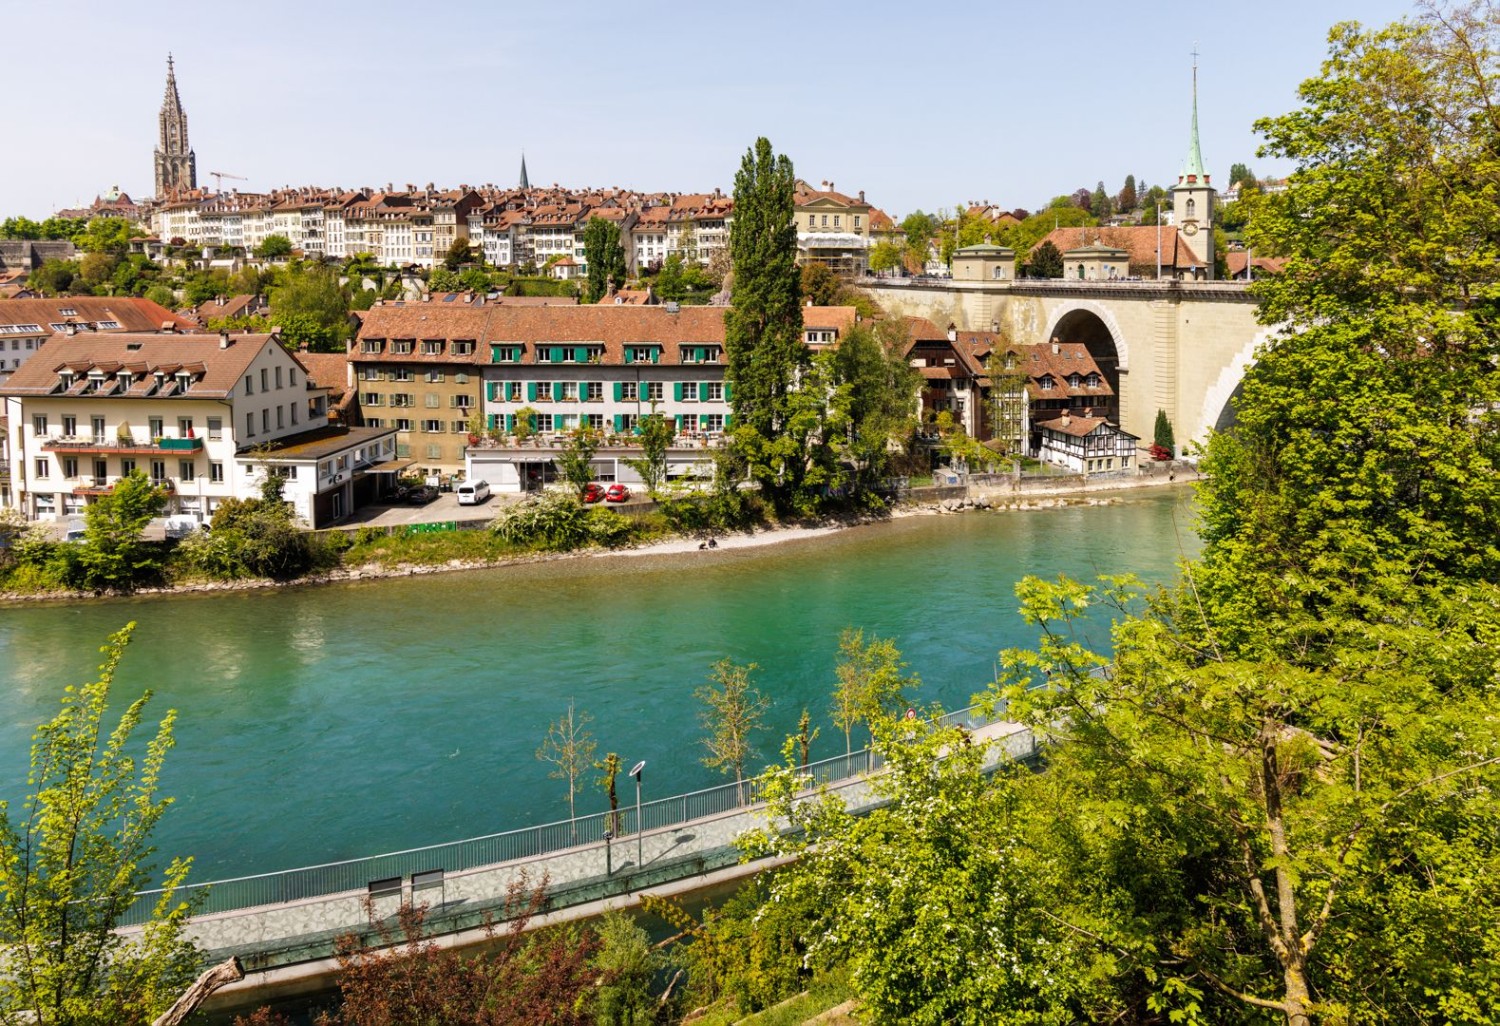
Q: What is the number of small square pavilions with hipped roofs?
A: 2